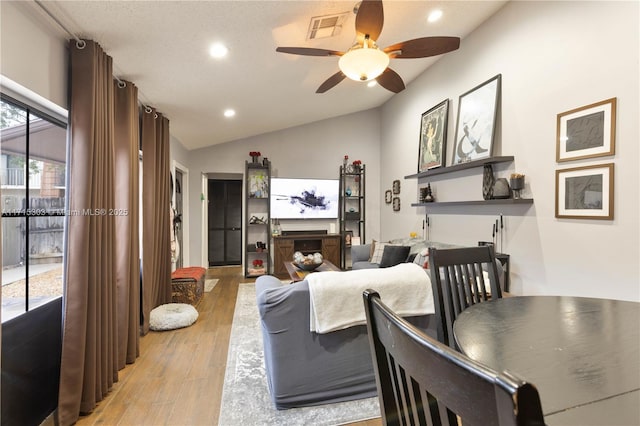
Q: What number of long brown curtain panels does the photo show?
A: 3